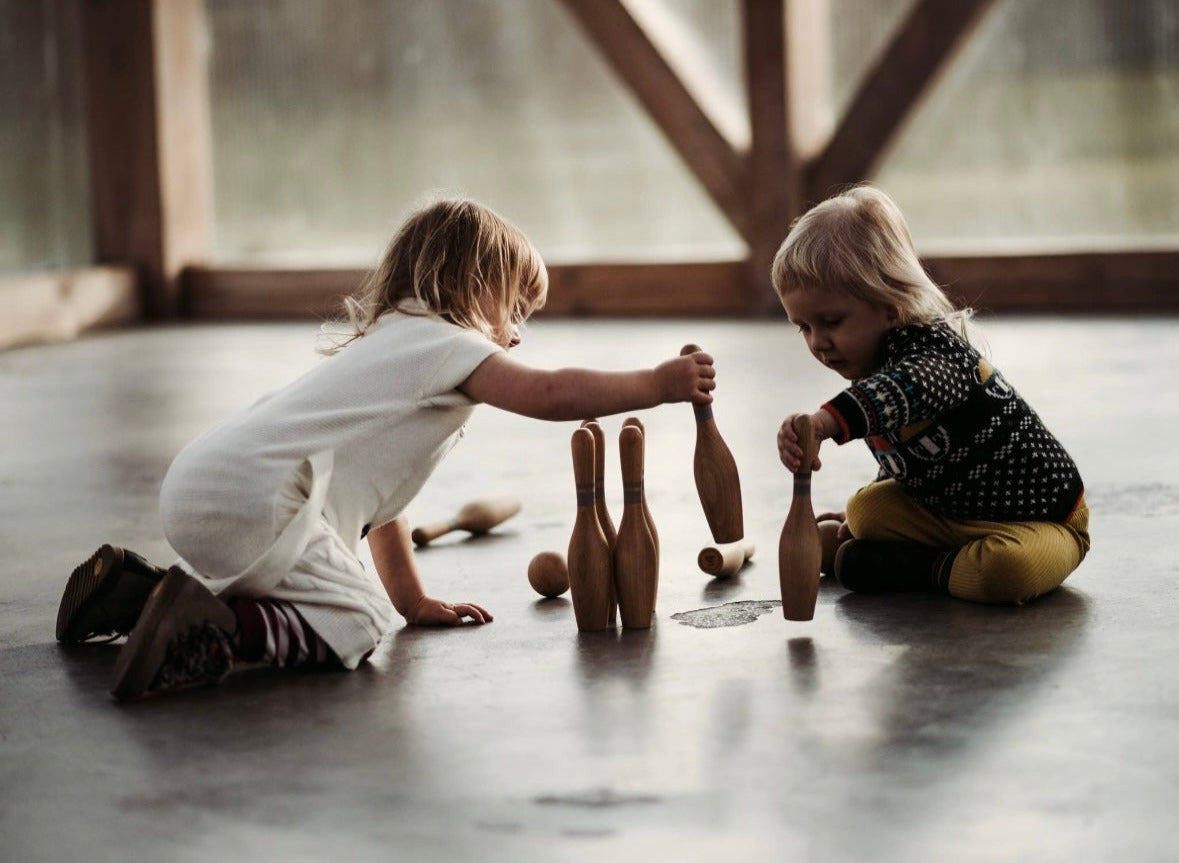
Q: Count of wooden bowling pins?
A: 9